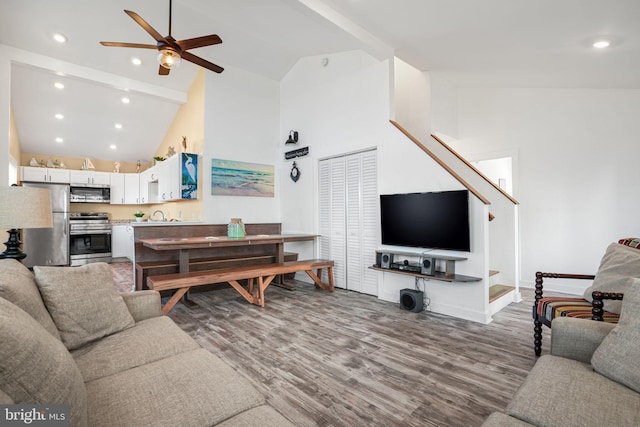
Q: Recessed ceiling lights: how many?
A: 9